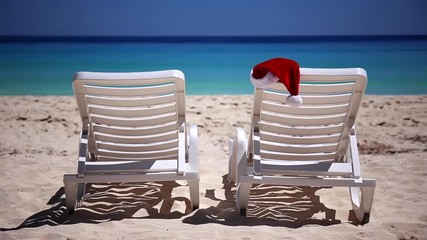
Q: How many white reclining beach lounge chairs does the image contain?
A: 2